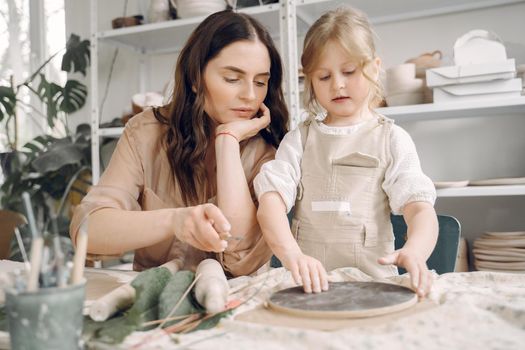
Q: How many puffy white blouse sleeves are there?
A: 2